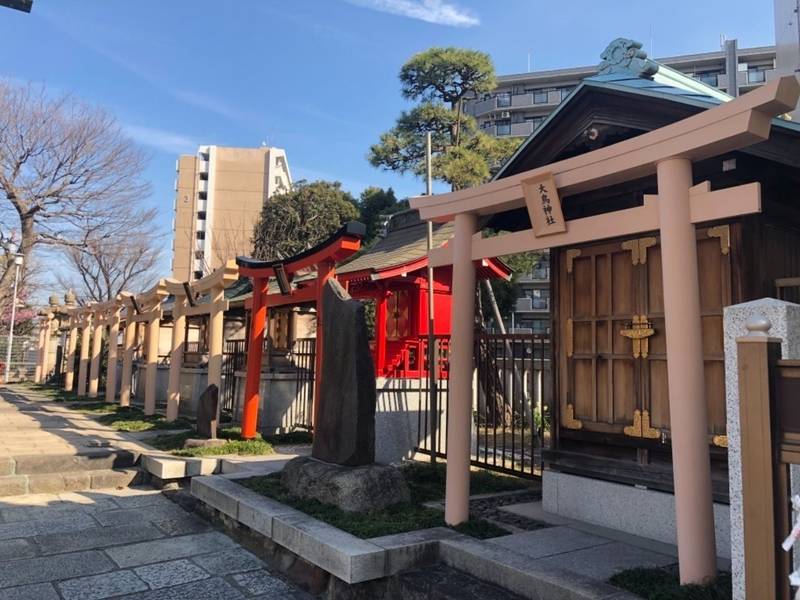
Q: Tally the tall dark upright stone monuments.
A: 2